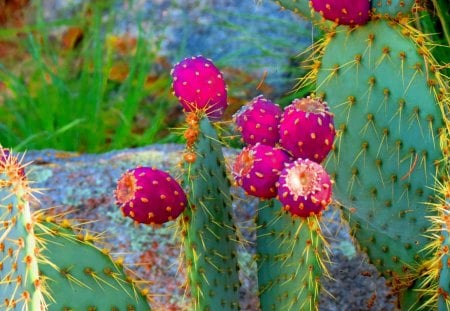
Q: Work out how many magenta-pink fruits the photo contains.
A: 7